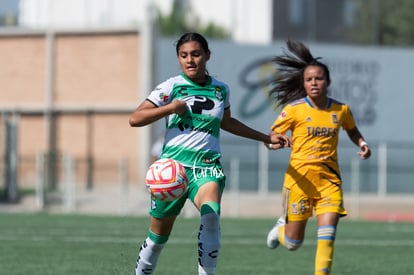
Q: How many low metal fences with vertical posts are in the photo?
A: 1